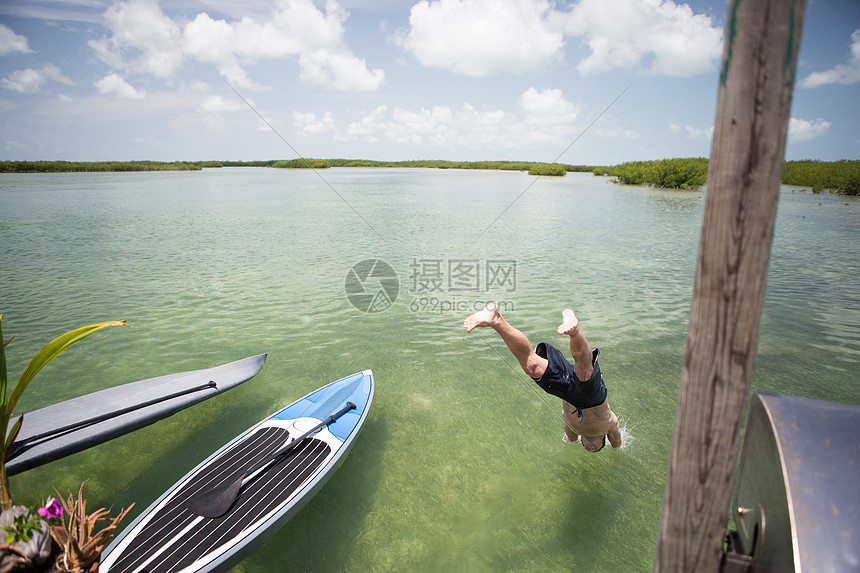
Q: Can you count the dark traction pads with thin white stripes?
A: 2